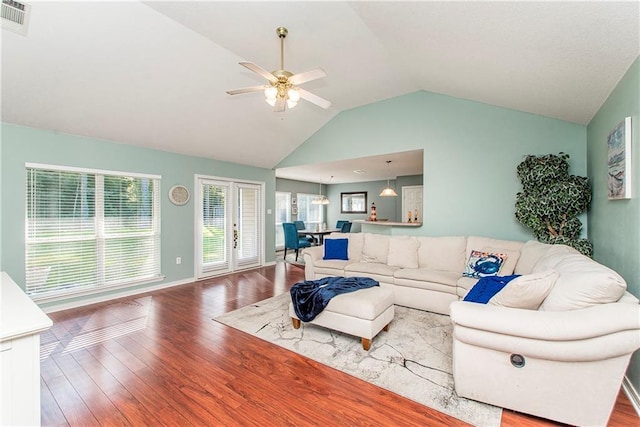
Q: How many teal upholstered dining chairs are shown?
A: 4